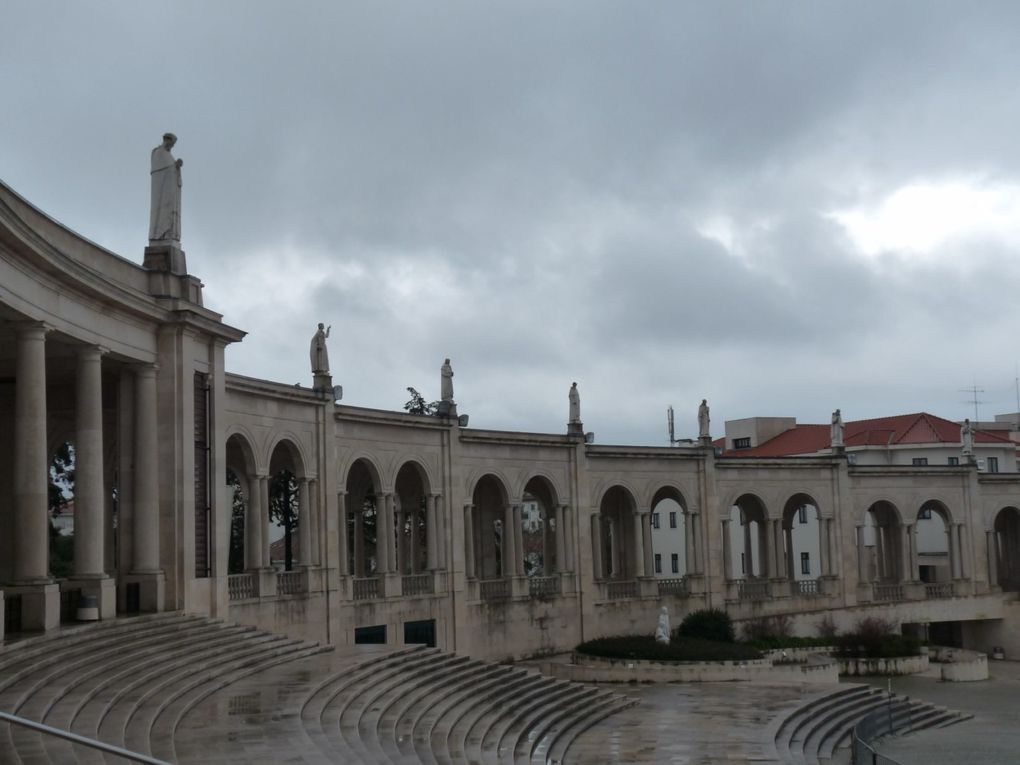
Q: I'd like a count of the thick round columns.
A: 3